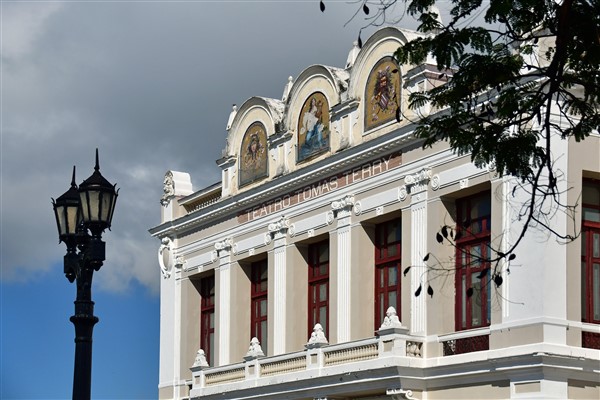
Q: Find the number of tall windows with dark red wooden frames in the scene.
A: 6